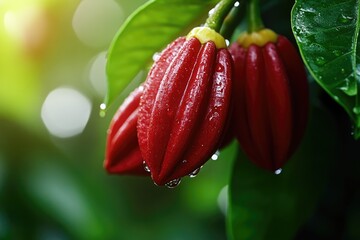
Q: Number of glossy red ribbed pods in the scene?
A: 3